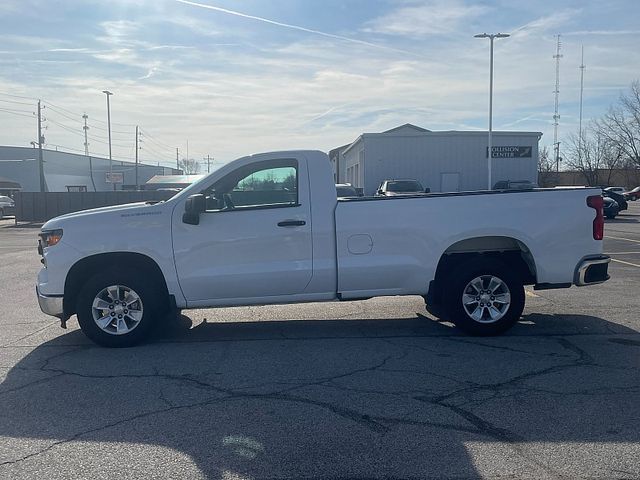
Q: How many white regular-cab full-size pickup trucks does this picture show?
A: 1